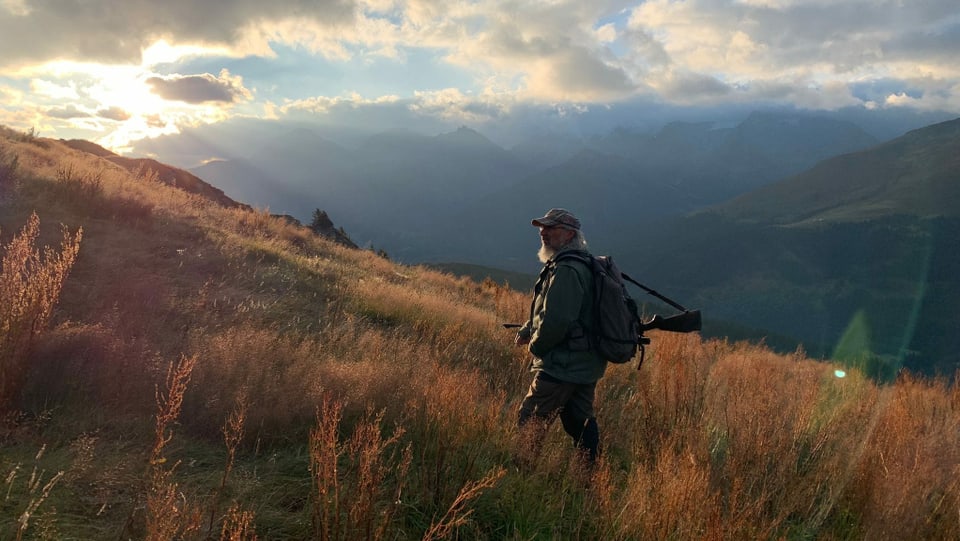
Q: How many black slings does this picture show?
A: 1